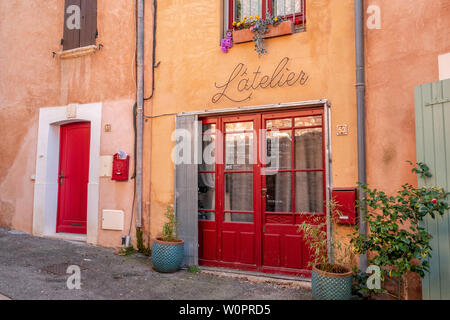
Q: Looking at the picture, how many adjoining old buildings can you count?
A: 3